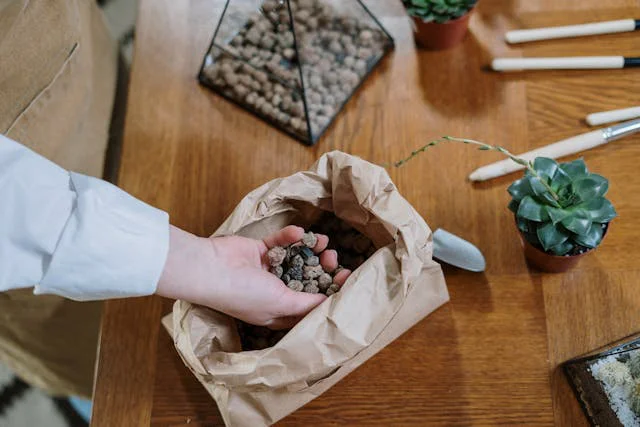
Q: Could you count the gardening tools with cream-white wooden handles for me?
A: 4